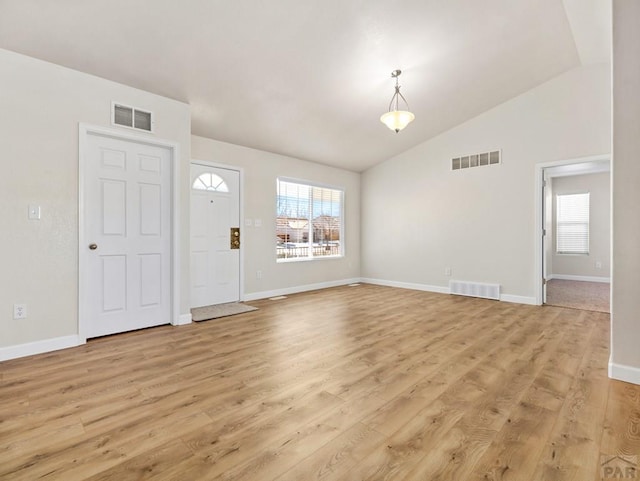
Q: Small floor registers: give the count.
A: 2